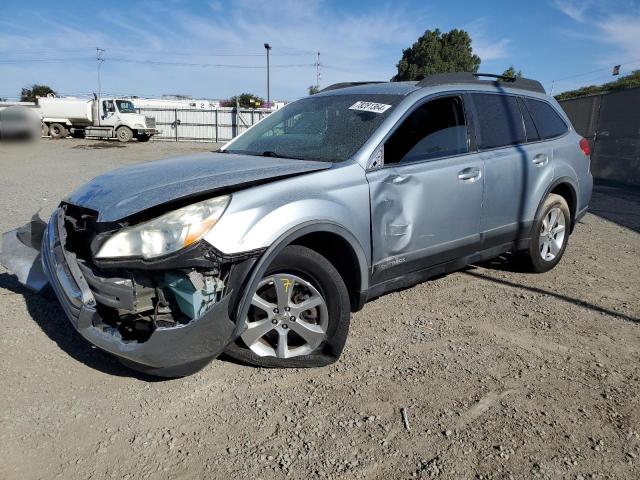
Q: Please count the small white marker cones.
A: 0